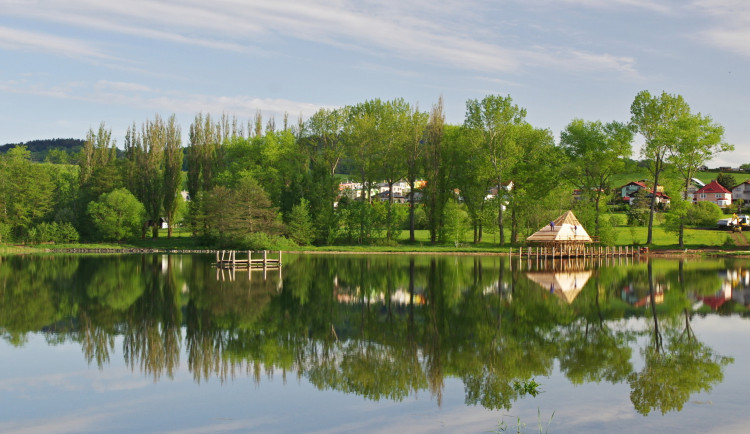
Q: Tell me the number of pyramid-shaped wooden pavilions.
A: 1